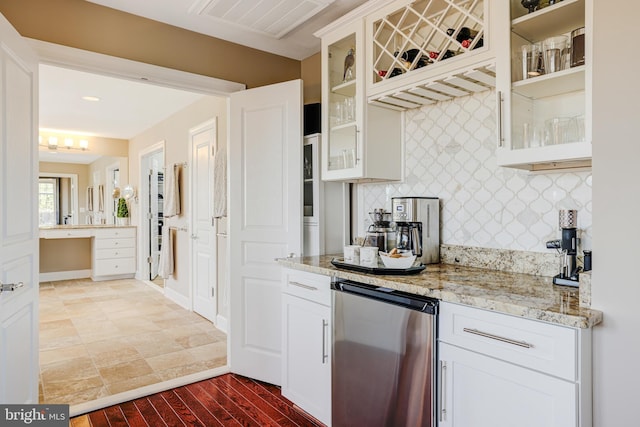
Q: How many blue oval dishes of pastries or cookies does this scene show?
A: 0